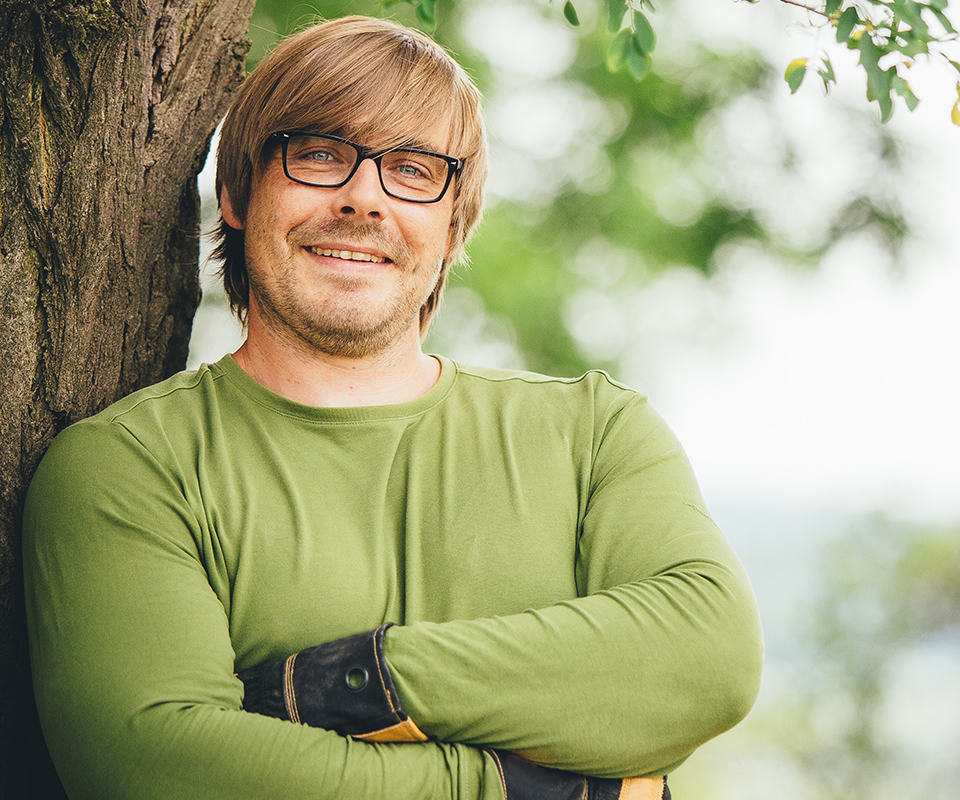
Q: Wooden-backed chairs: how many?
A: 0